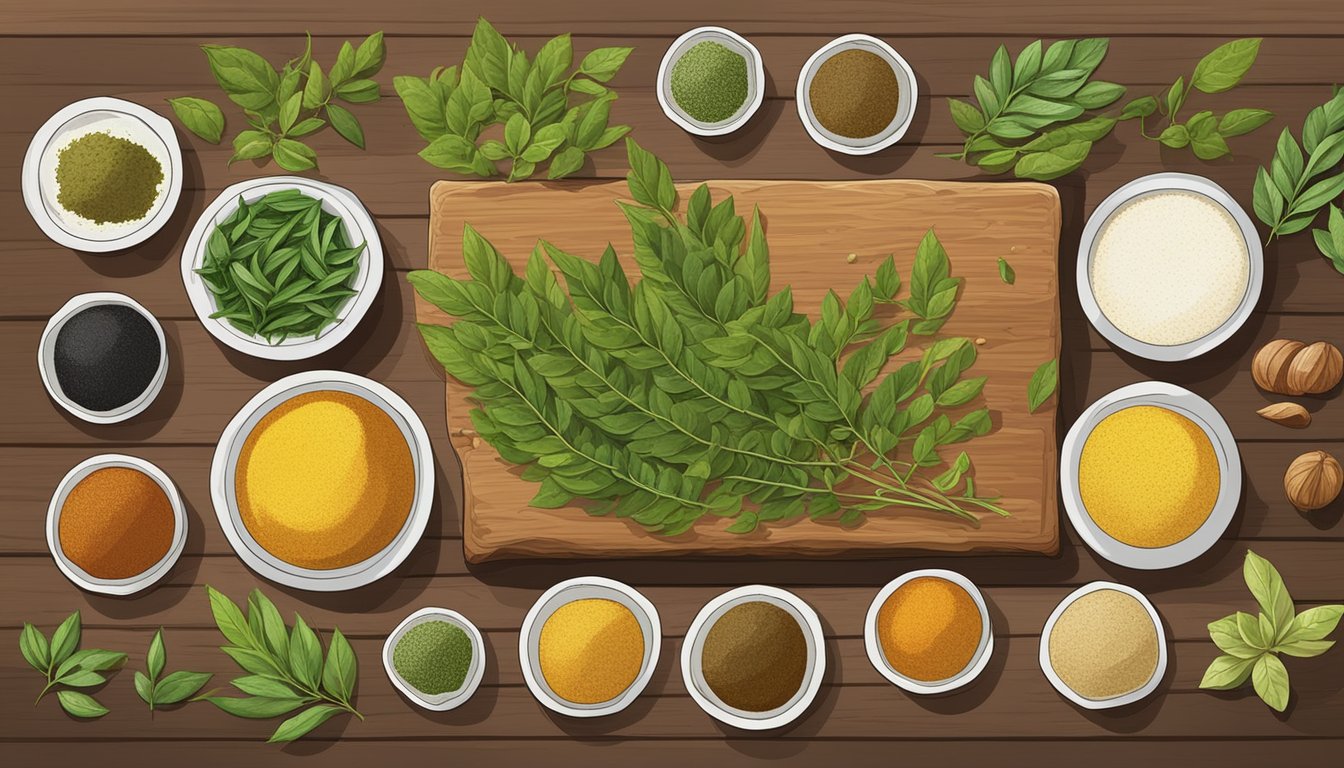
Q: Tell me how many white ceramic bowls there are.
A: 14